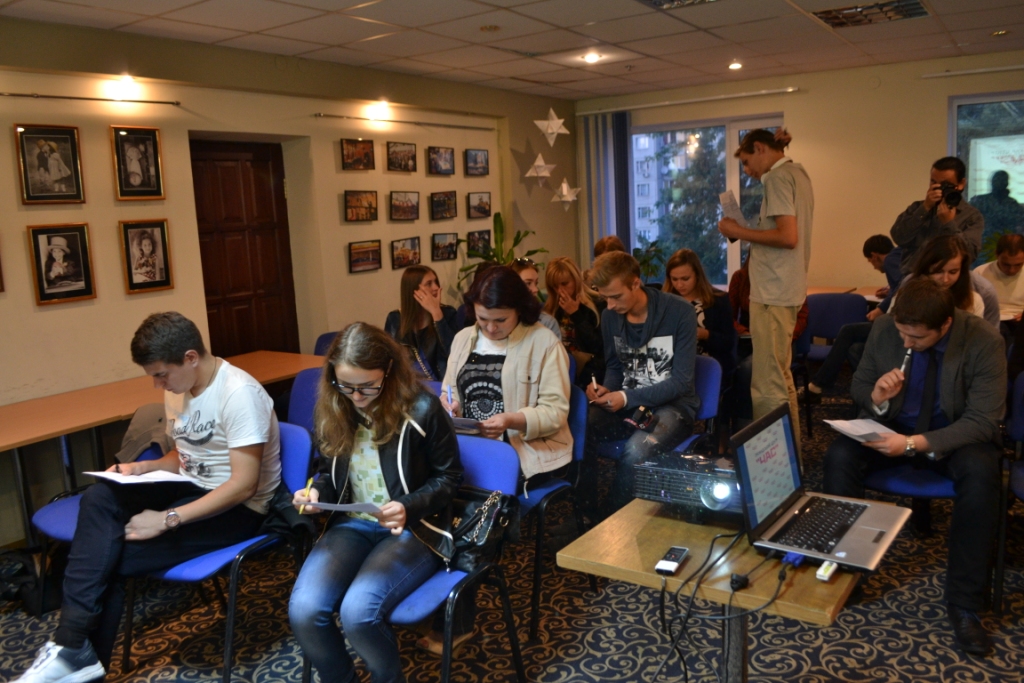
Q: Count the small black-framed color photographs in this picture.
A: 12